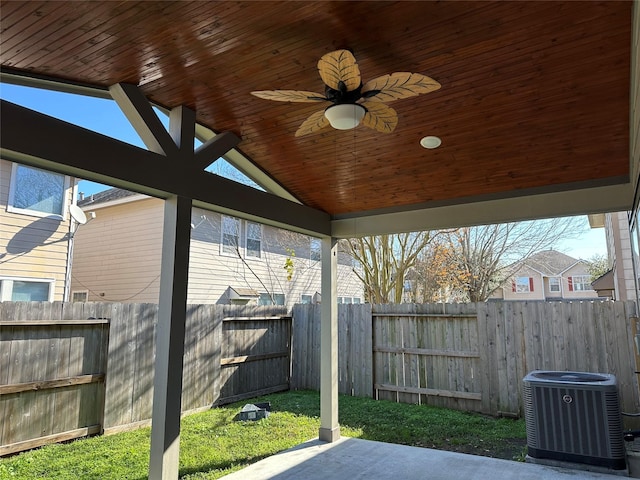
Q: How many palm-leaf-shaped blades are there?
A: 5